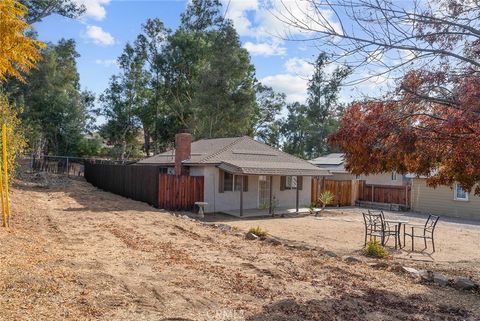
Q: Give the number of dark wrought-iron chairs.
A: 3